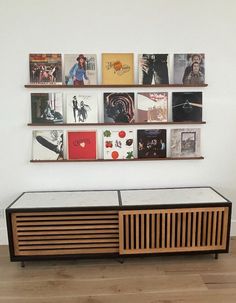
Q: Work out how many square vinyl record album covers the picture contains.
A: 15